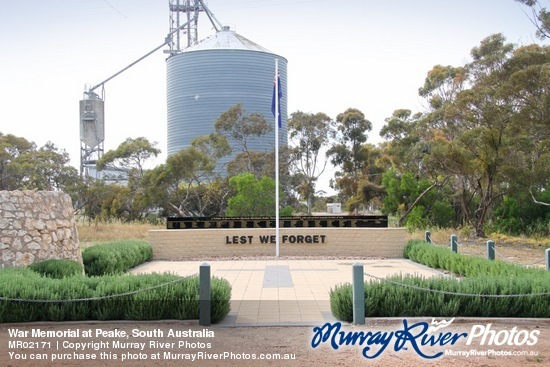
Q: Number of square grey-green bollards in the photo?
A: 6